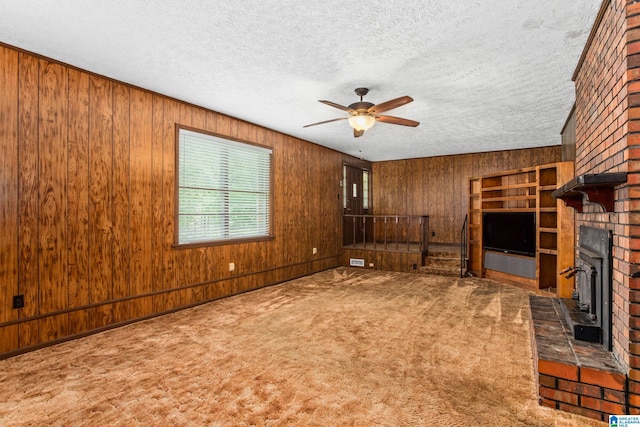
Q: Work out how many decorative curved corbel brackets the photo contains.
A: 2